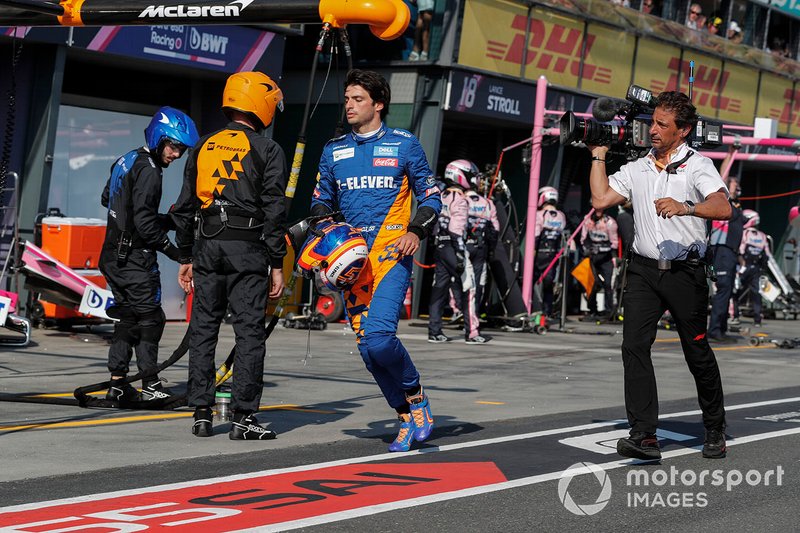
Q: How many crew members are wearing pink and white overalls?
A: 5